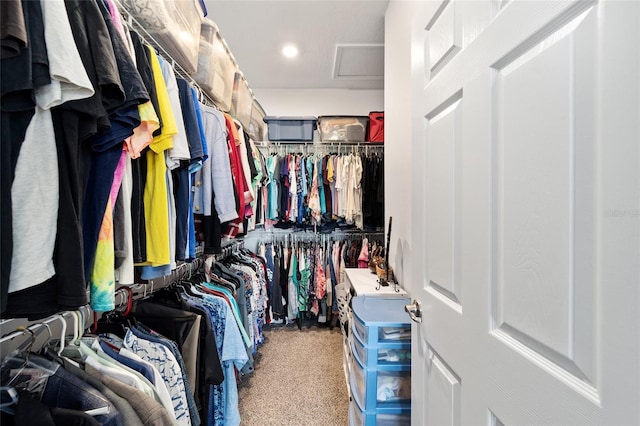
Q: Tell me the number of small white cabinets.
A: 1